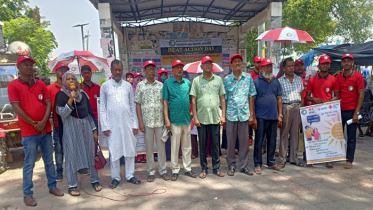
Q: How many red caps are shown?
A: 14